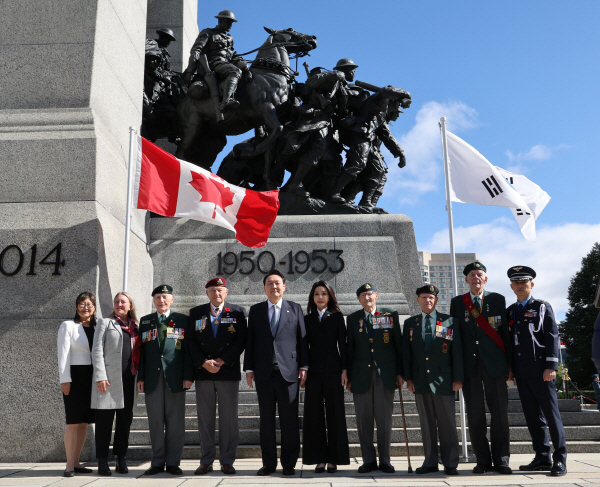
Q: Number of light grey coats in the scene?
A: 1